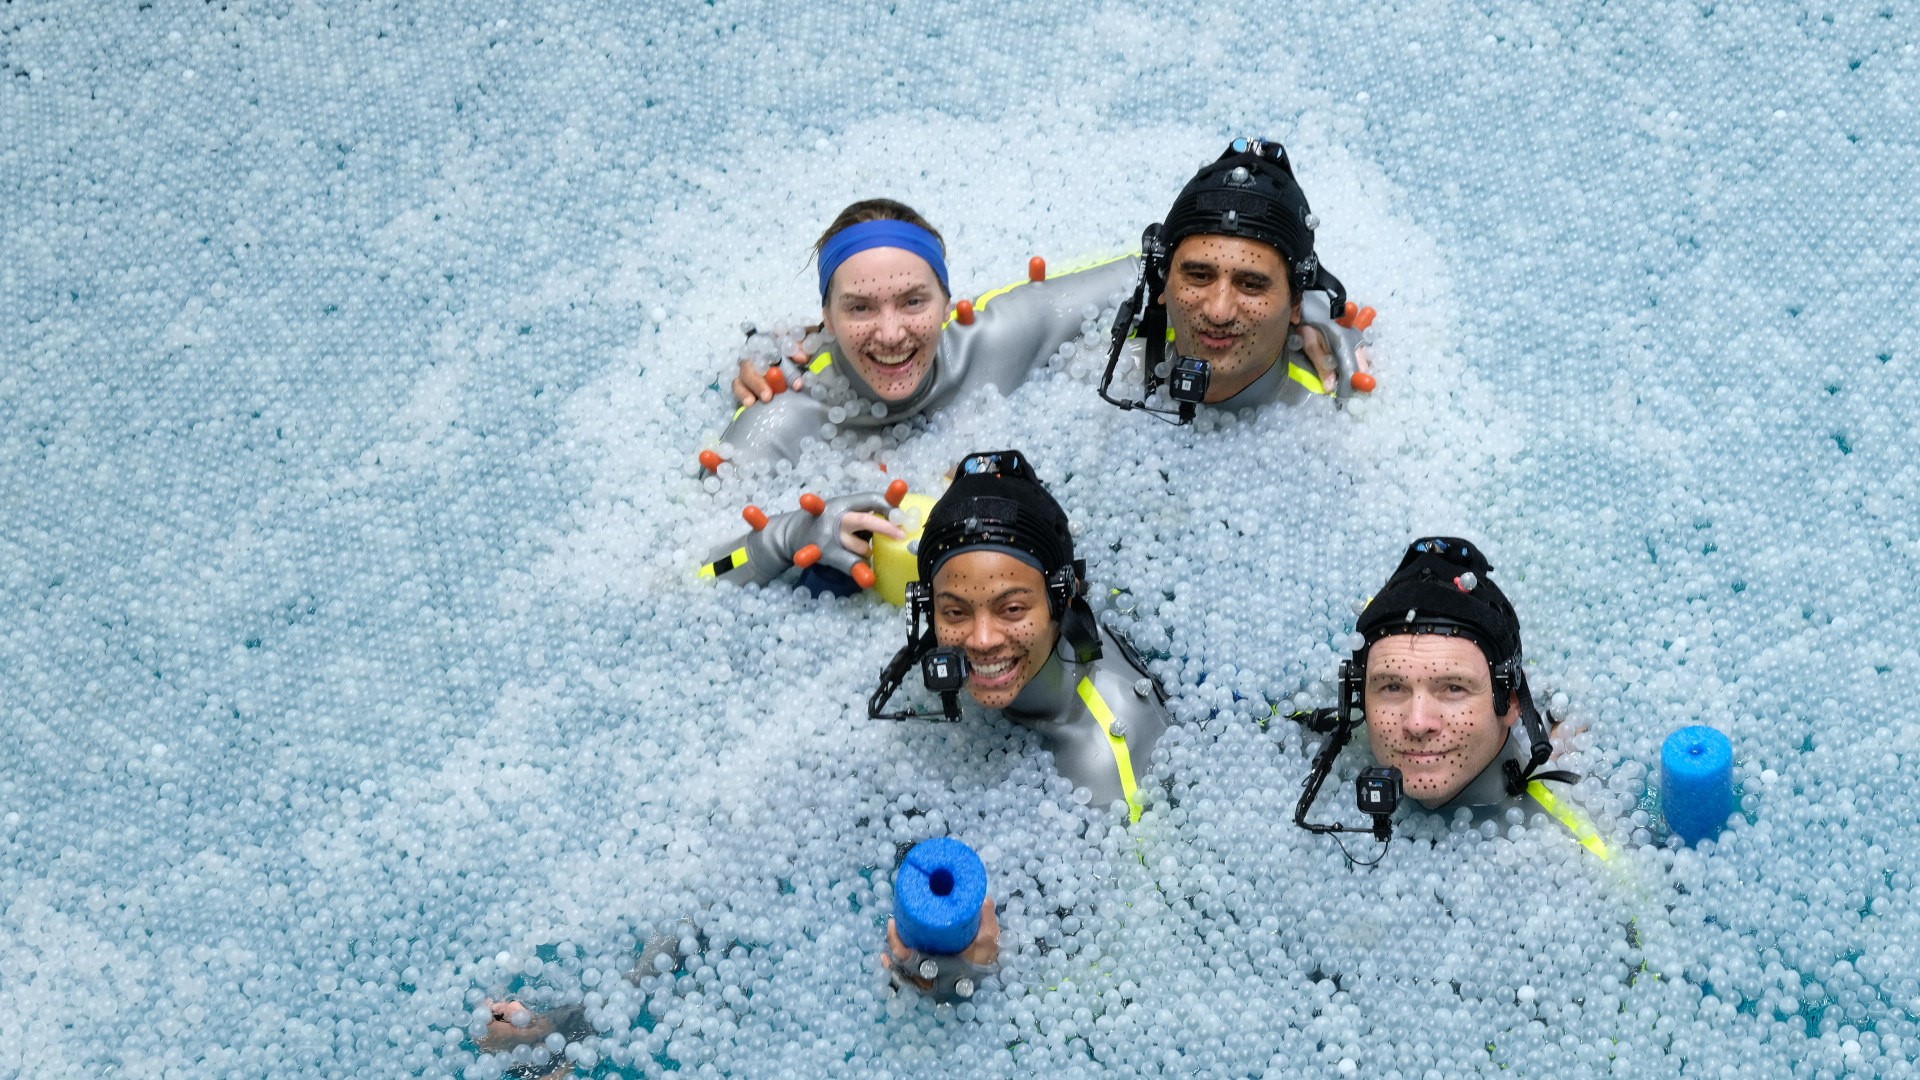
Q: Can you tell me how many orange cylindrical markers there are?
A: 12